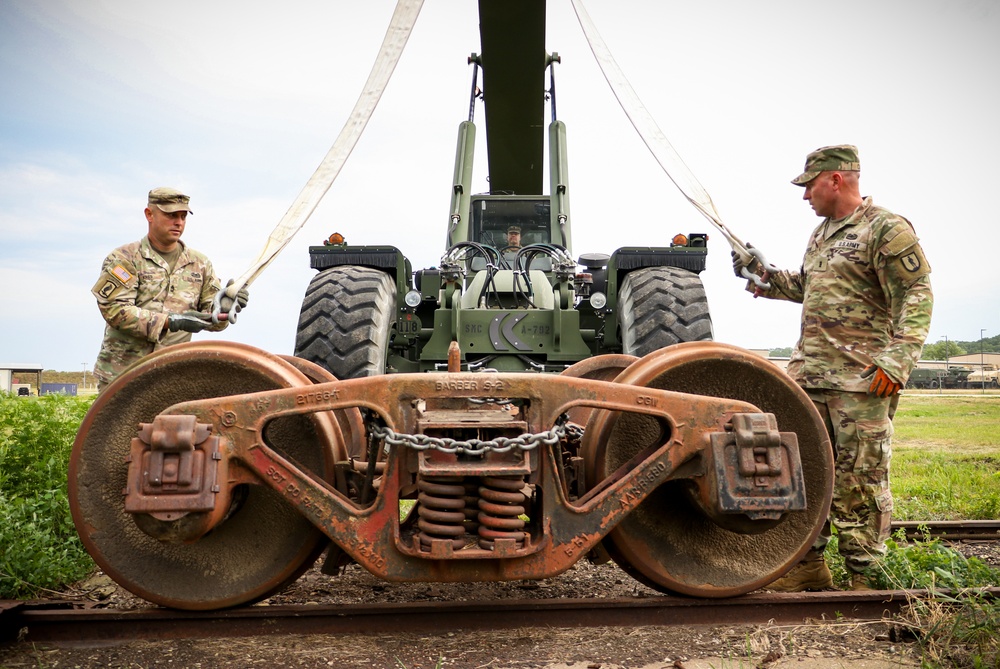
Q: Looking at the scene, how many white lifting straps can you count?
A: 2